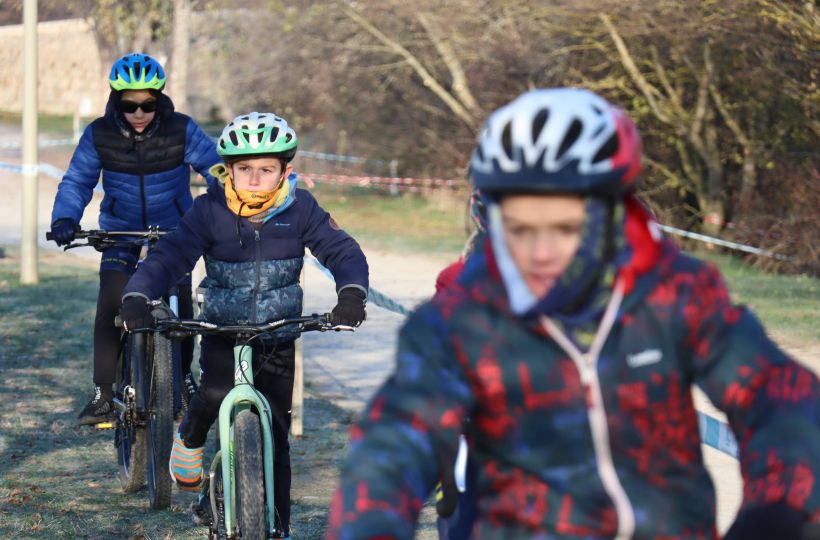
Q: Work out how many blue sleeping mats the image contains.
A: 0